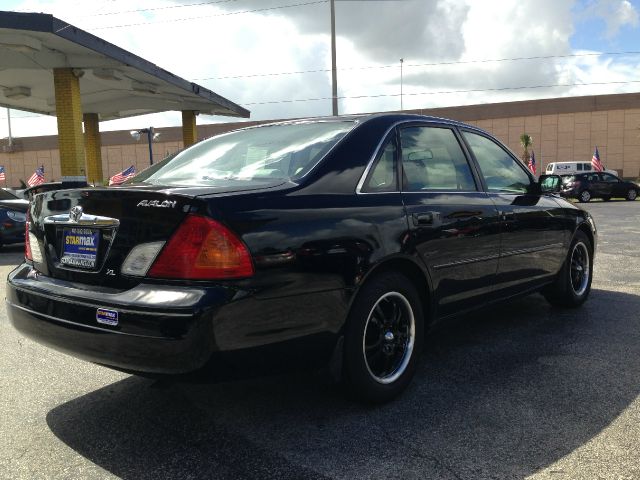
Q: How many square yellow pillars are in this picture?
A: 3